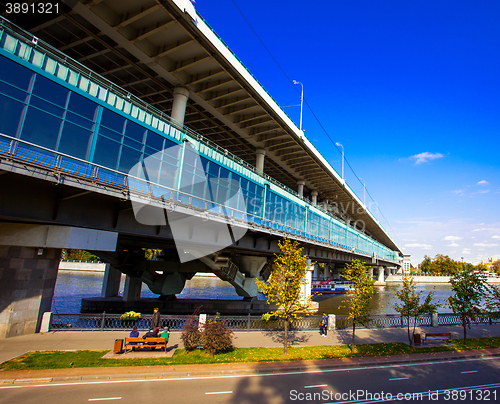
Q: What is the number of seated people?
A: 3